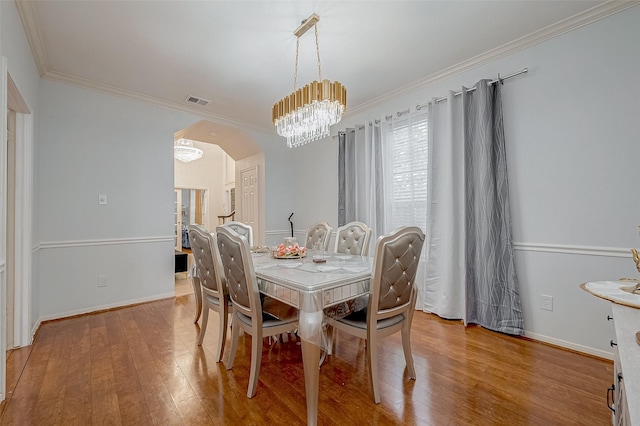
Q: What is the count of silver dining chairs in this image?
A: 6